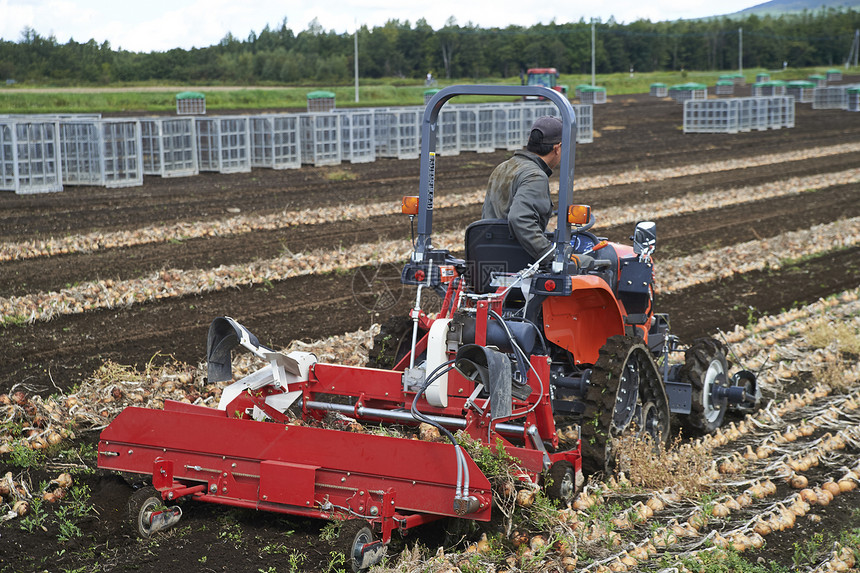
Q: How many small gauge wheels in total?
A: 3